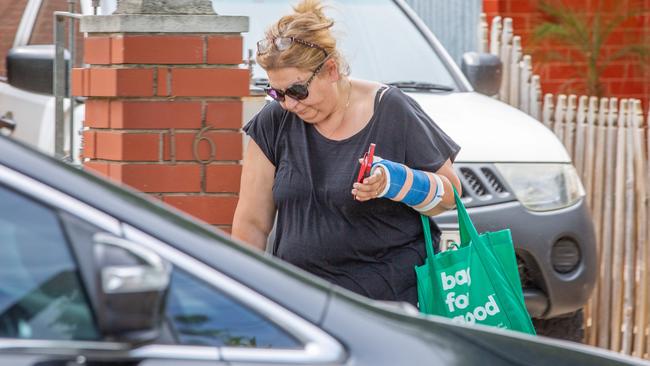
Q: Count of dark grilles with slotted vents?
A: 1